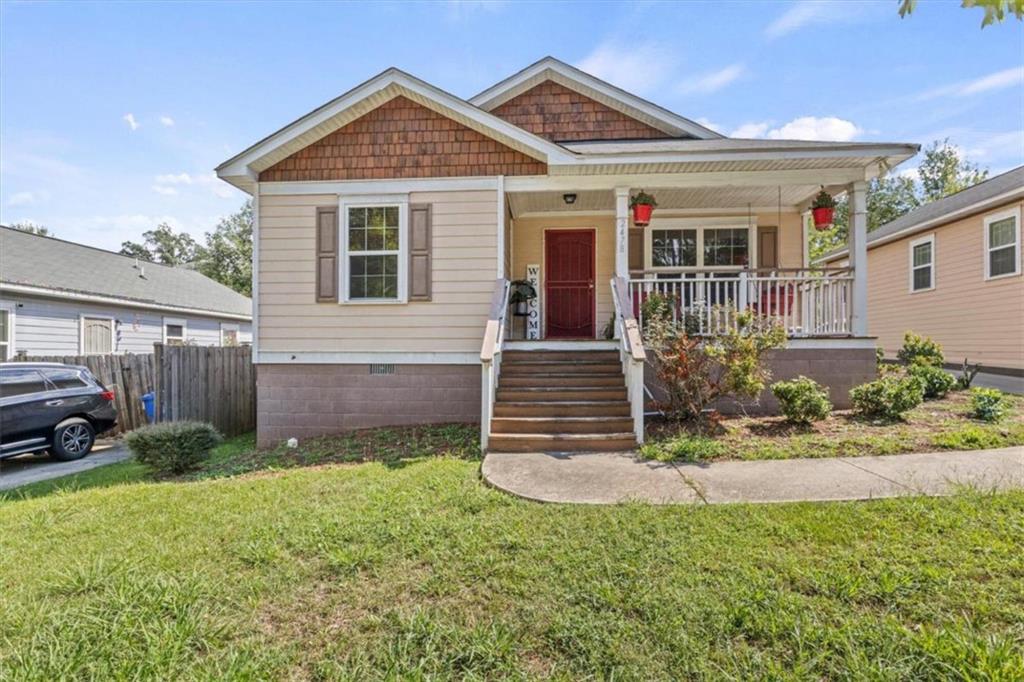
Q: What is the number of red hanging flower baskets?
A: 2